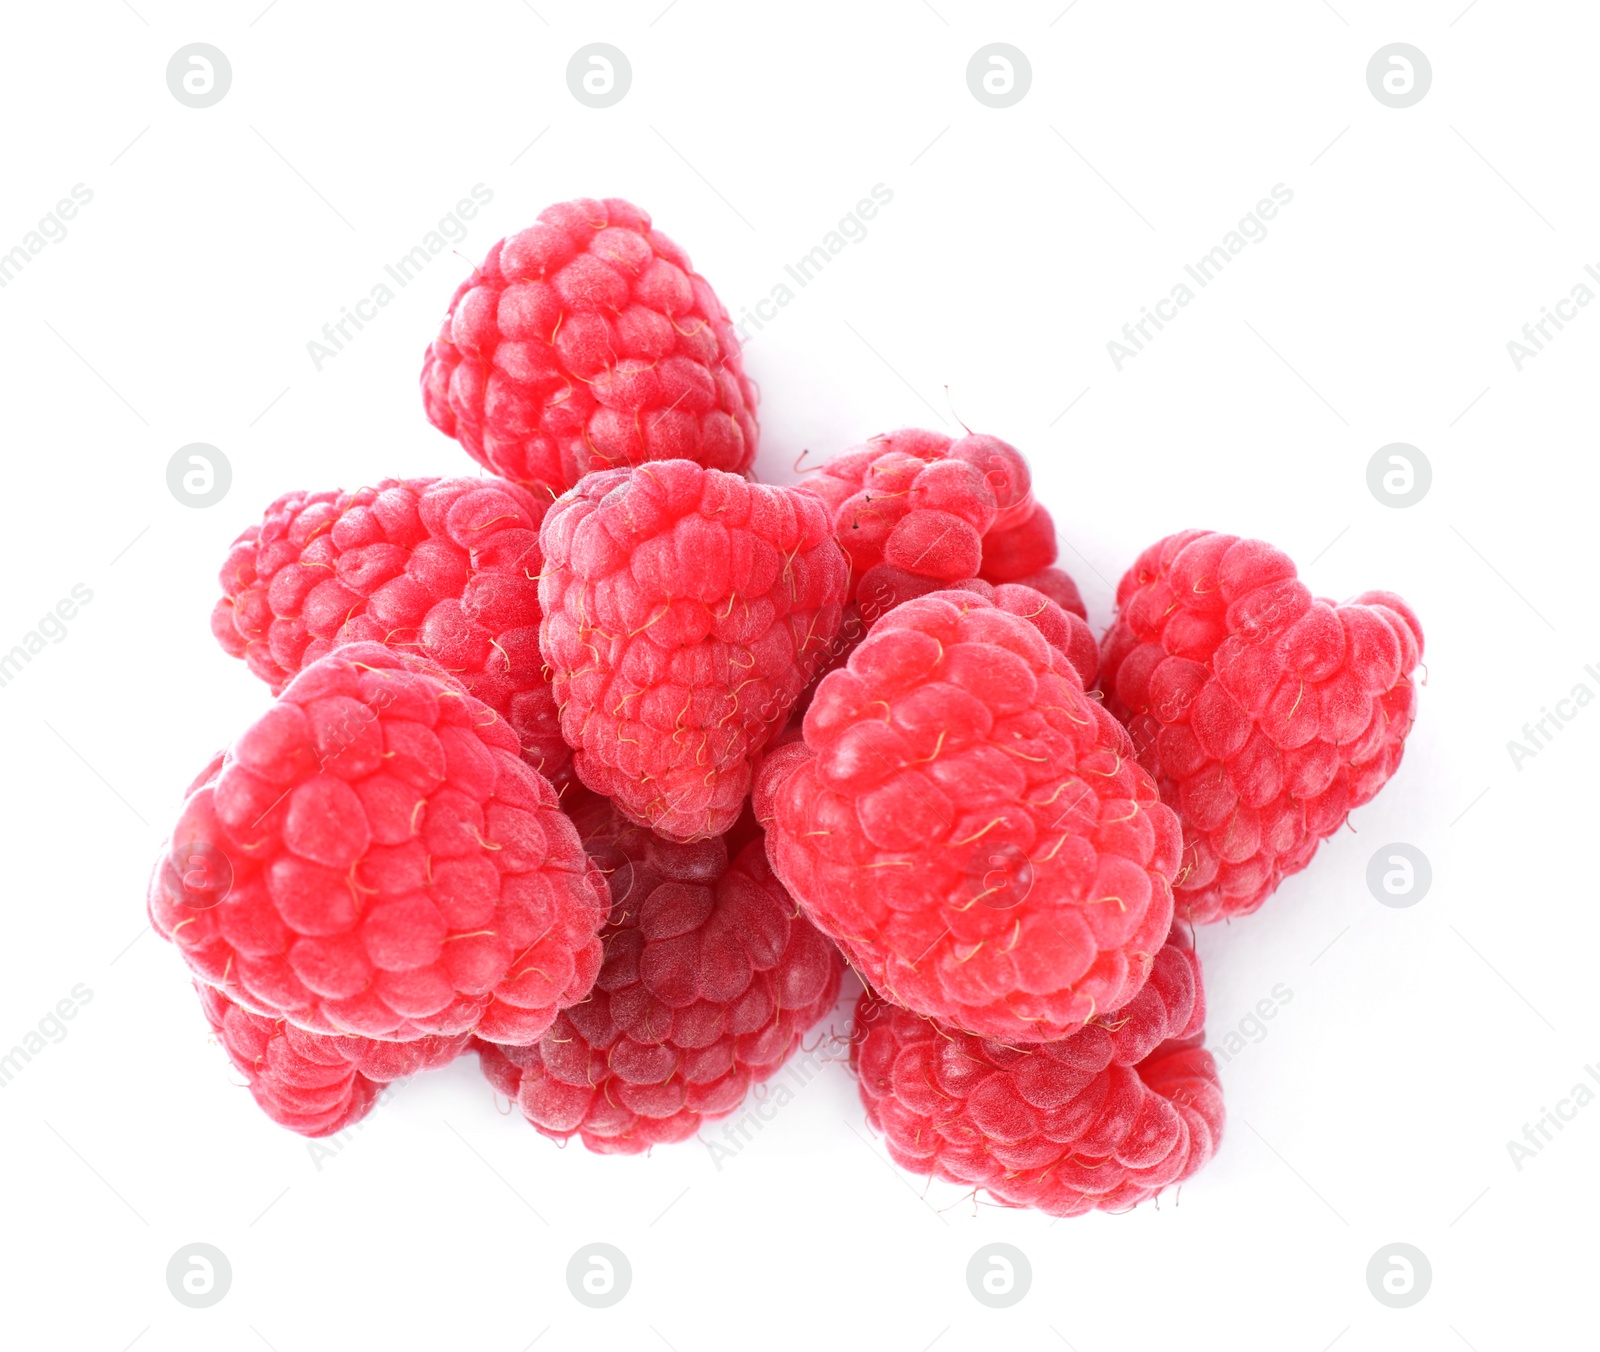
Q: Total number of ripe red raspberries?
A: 10